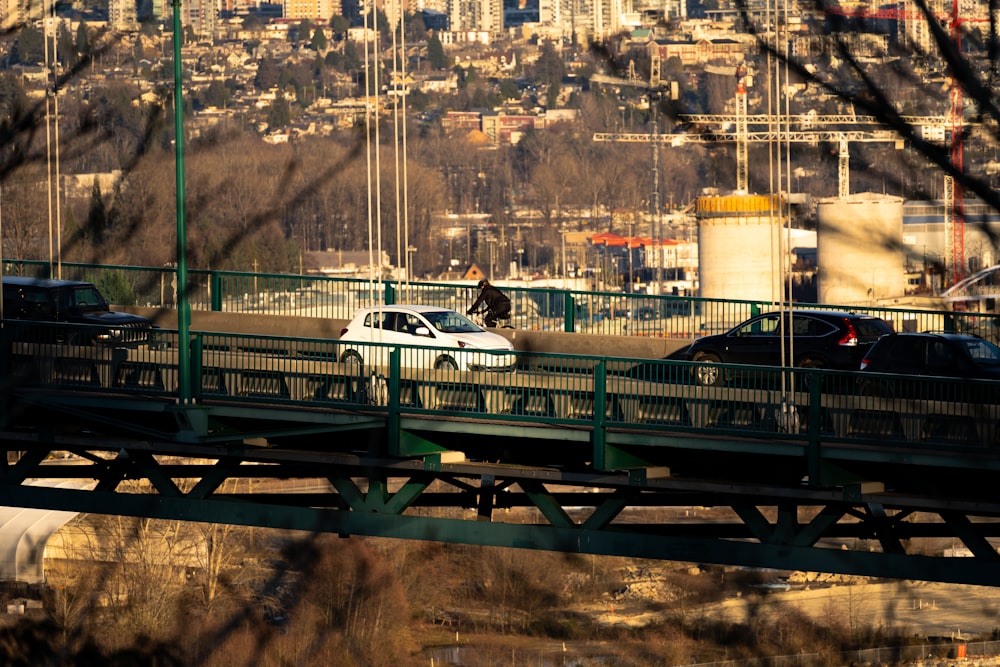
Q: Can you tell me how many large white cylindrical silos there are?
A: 2